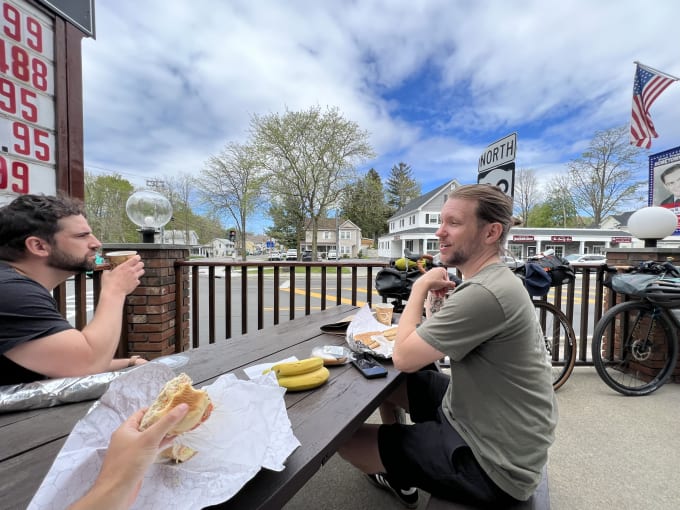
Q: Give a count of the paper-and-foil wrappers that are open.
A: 2